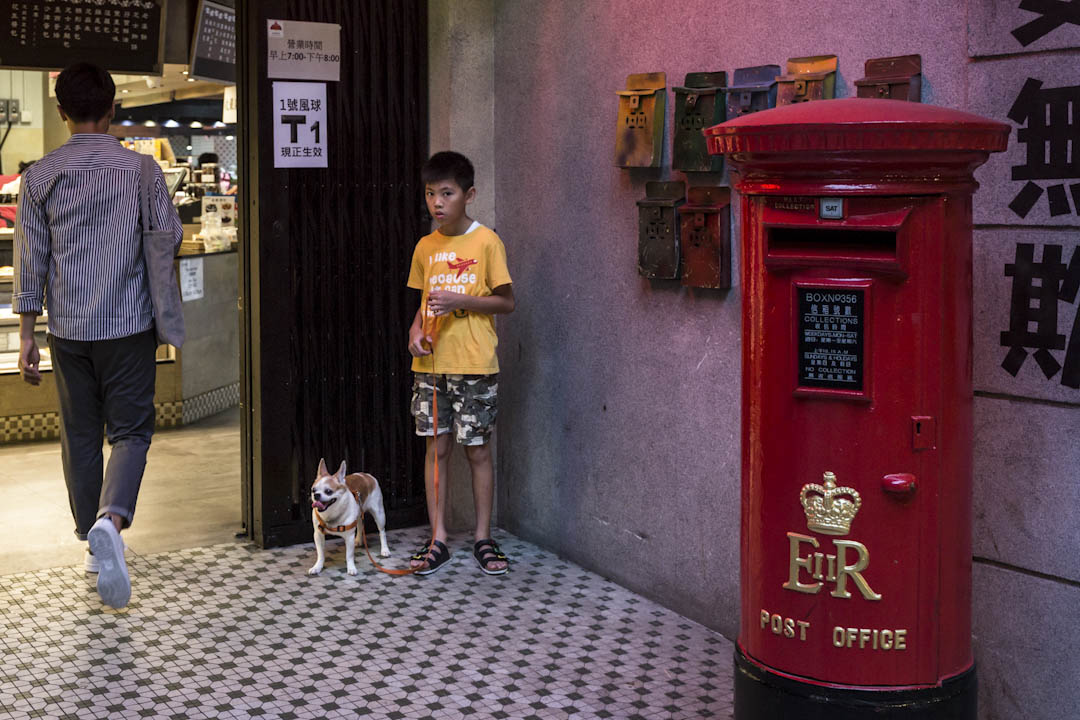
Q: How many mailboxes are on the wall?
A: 7